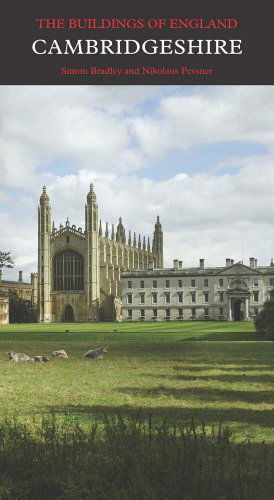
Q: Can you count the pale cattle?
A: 4